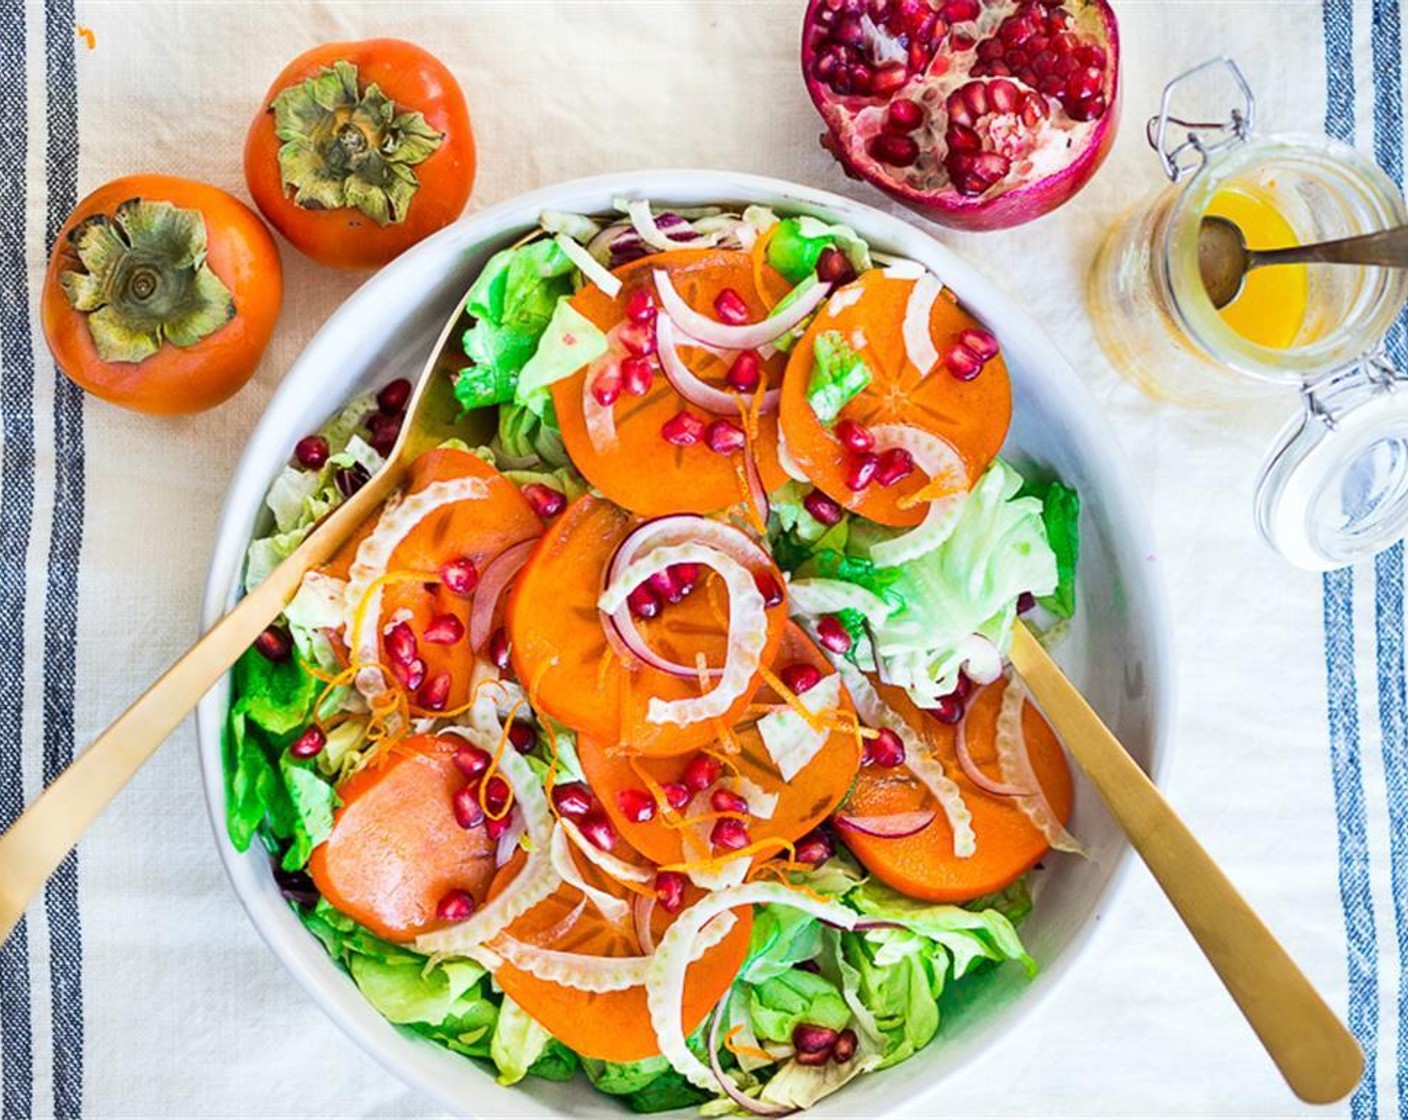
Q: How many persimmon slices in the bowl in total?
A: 8